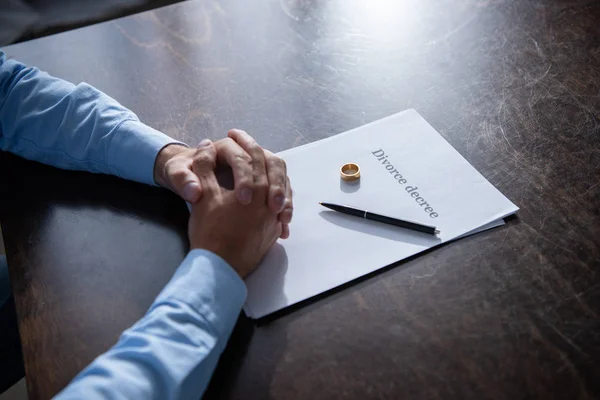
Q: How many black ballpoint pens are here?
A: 1